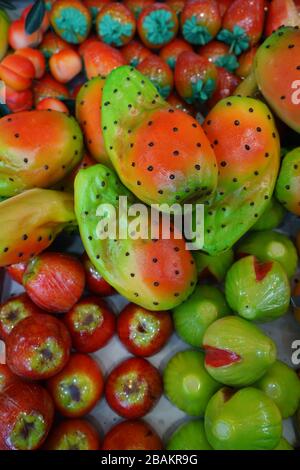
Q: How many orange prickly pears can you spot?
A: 8